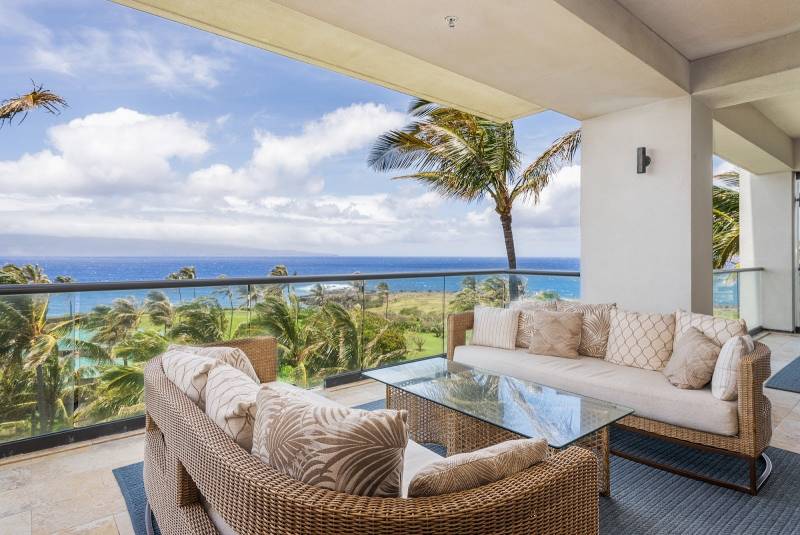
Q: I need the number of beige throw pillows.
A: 13